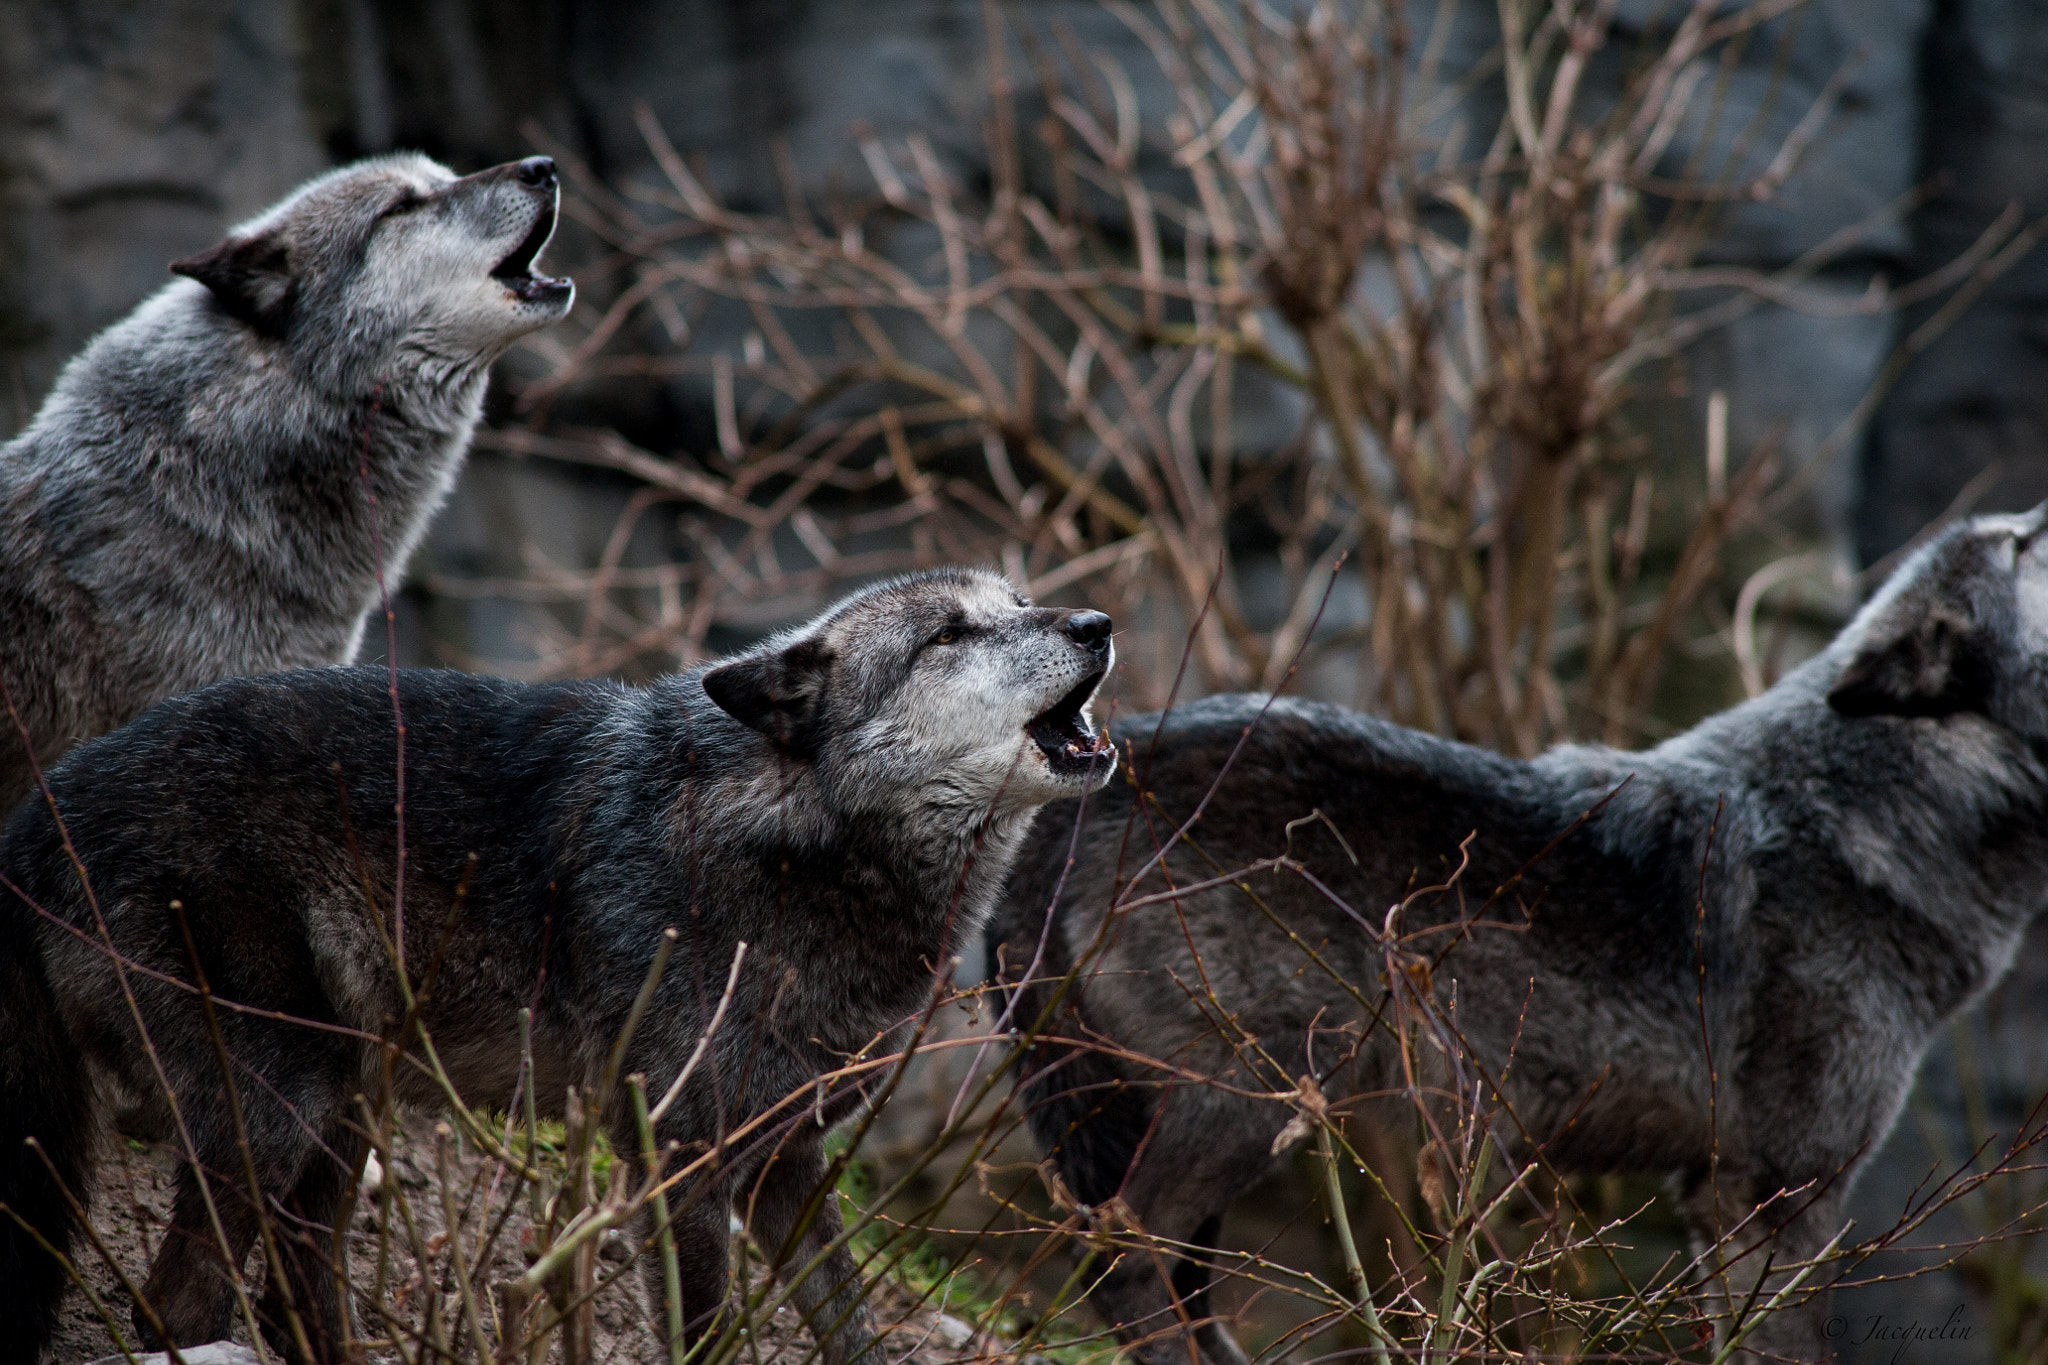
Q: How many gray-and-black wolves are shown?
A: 3